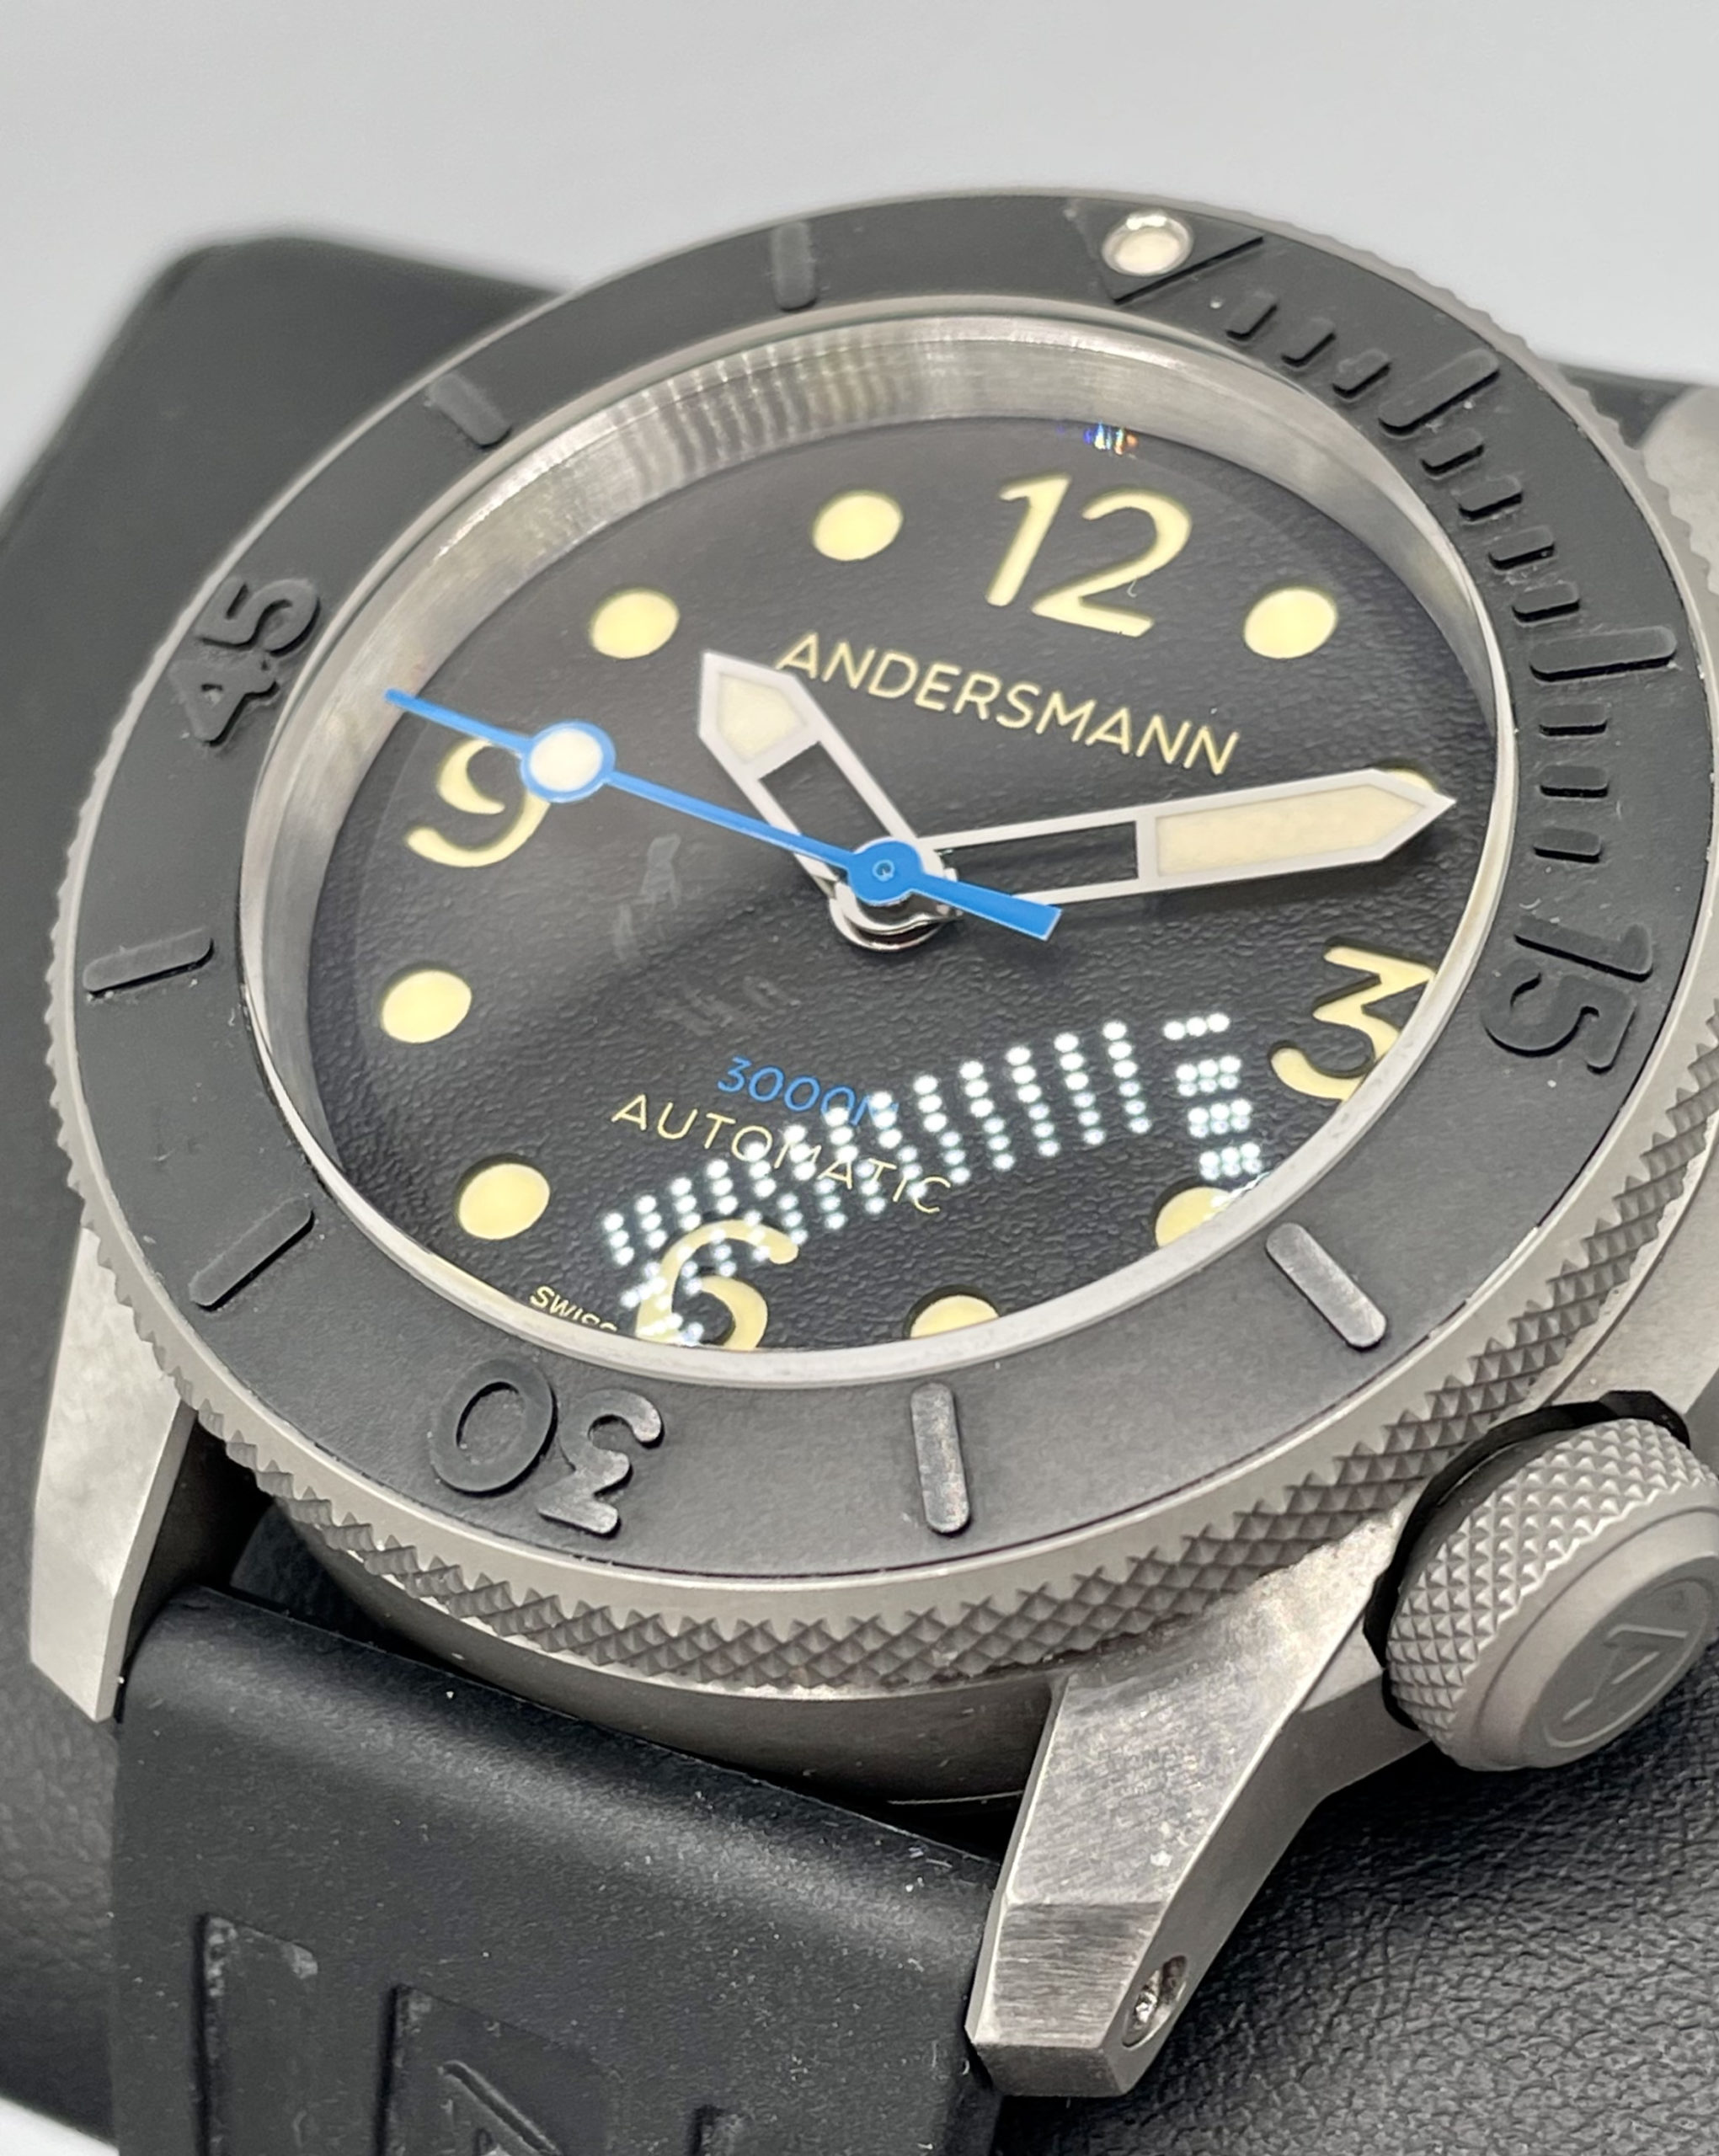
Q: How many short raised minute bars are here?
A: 10